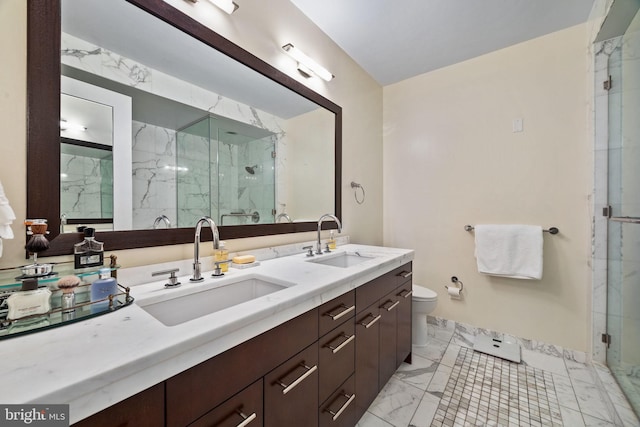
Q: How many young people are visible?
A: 0